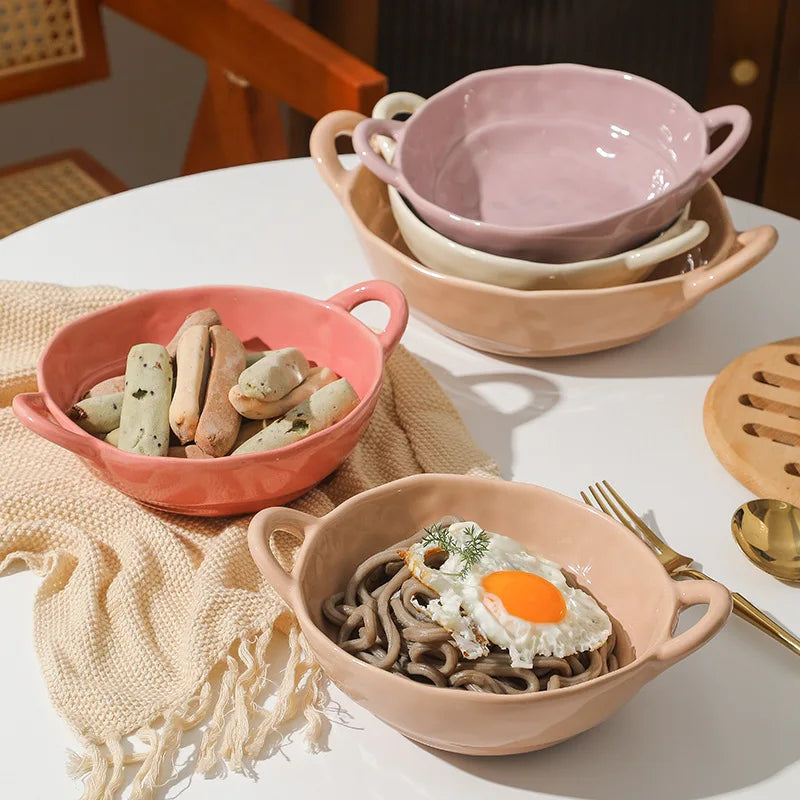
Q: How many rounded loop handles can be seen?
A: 10